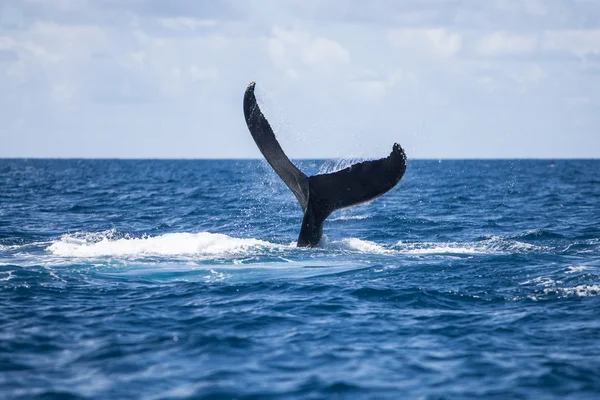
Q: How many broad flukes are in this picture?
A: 2